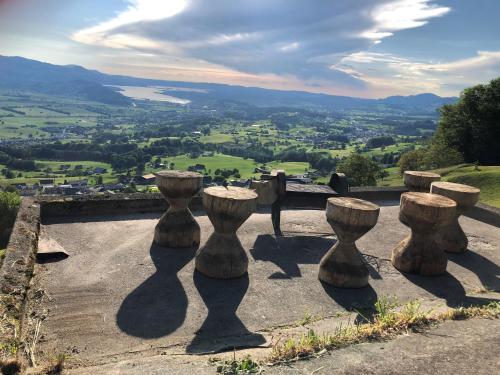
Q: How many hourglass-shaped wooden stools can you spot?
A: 6